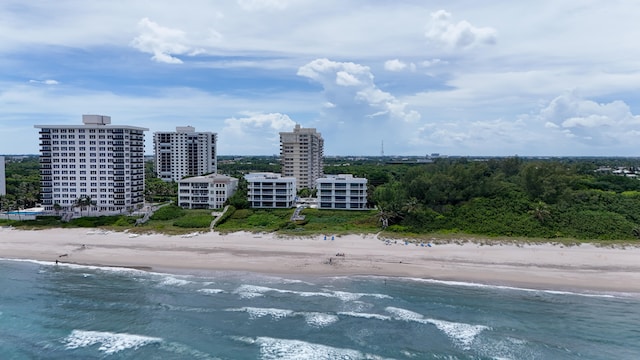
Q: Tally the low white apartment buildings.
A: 3